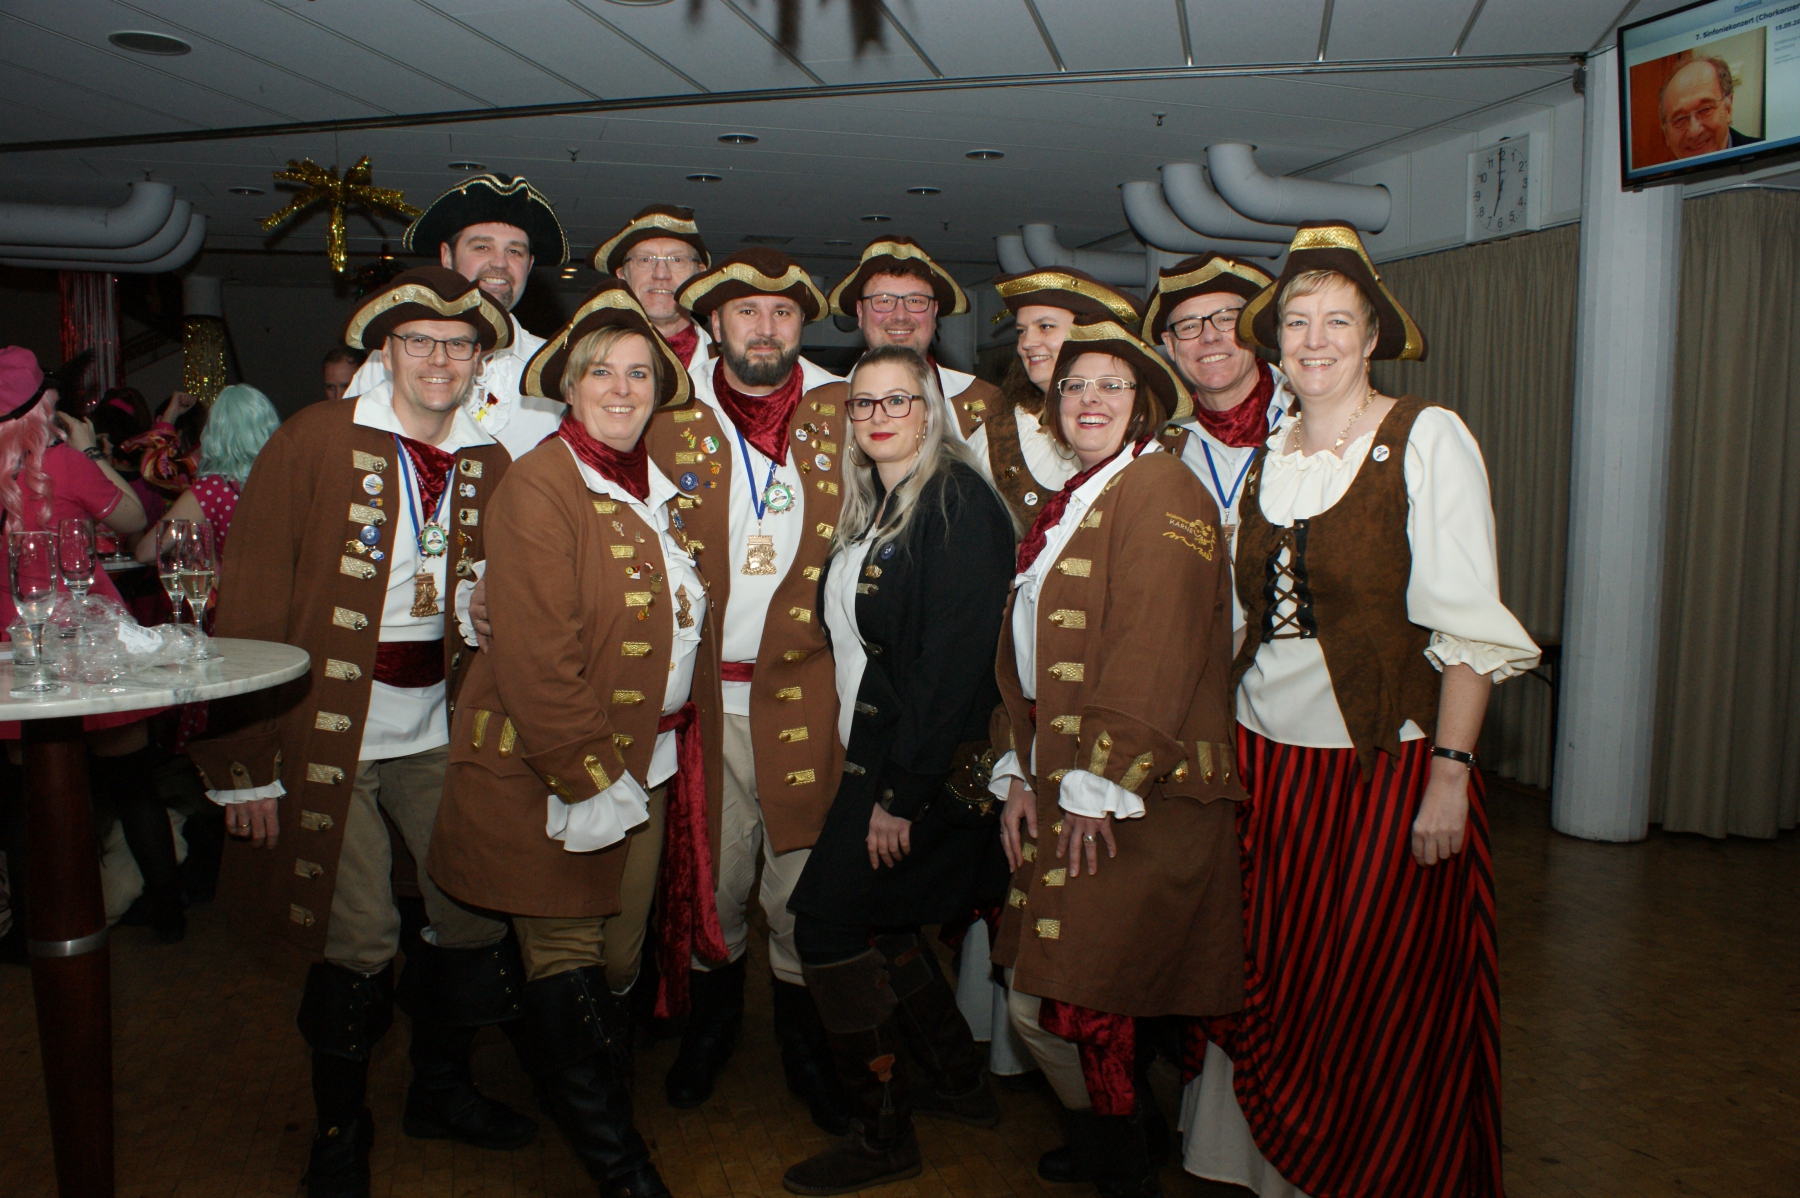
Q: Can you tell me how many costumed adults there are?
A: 11